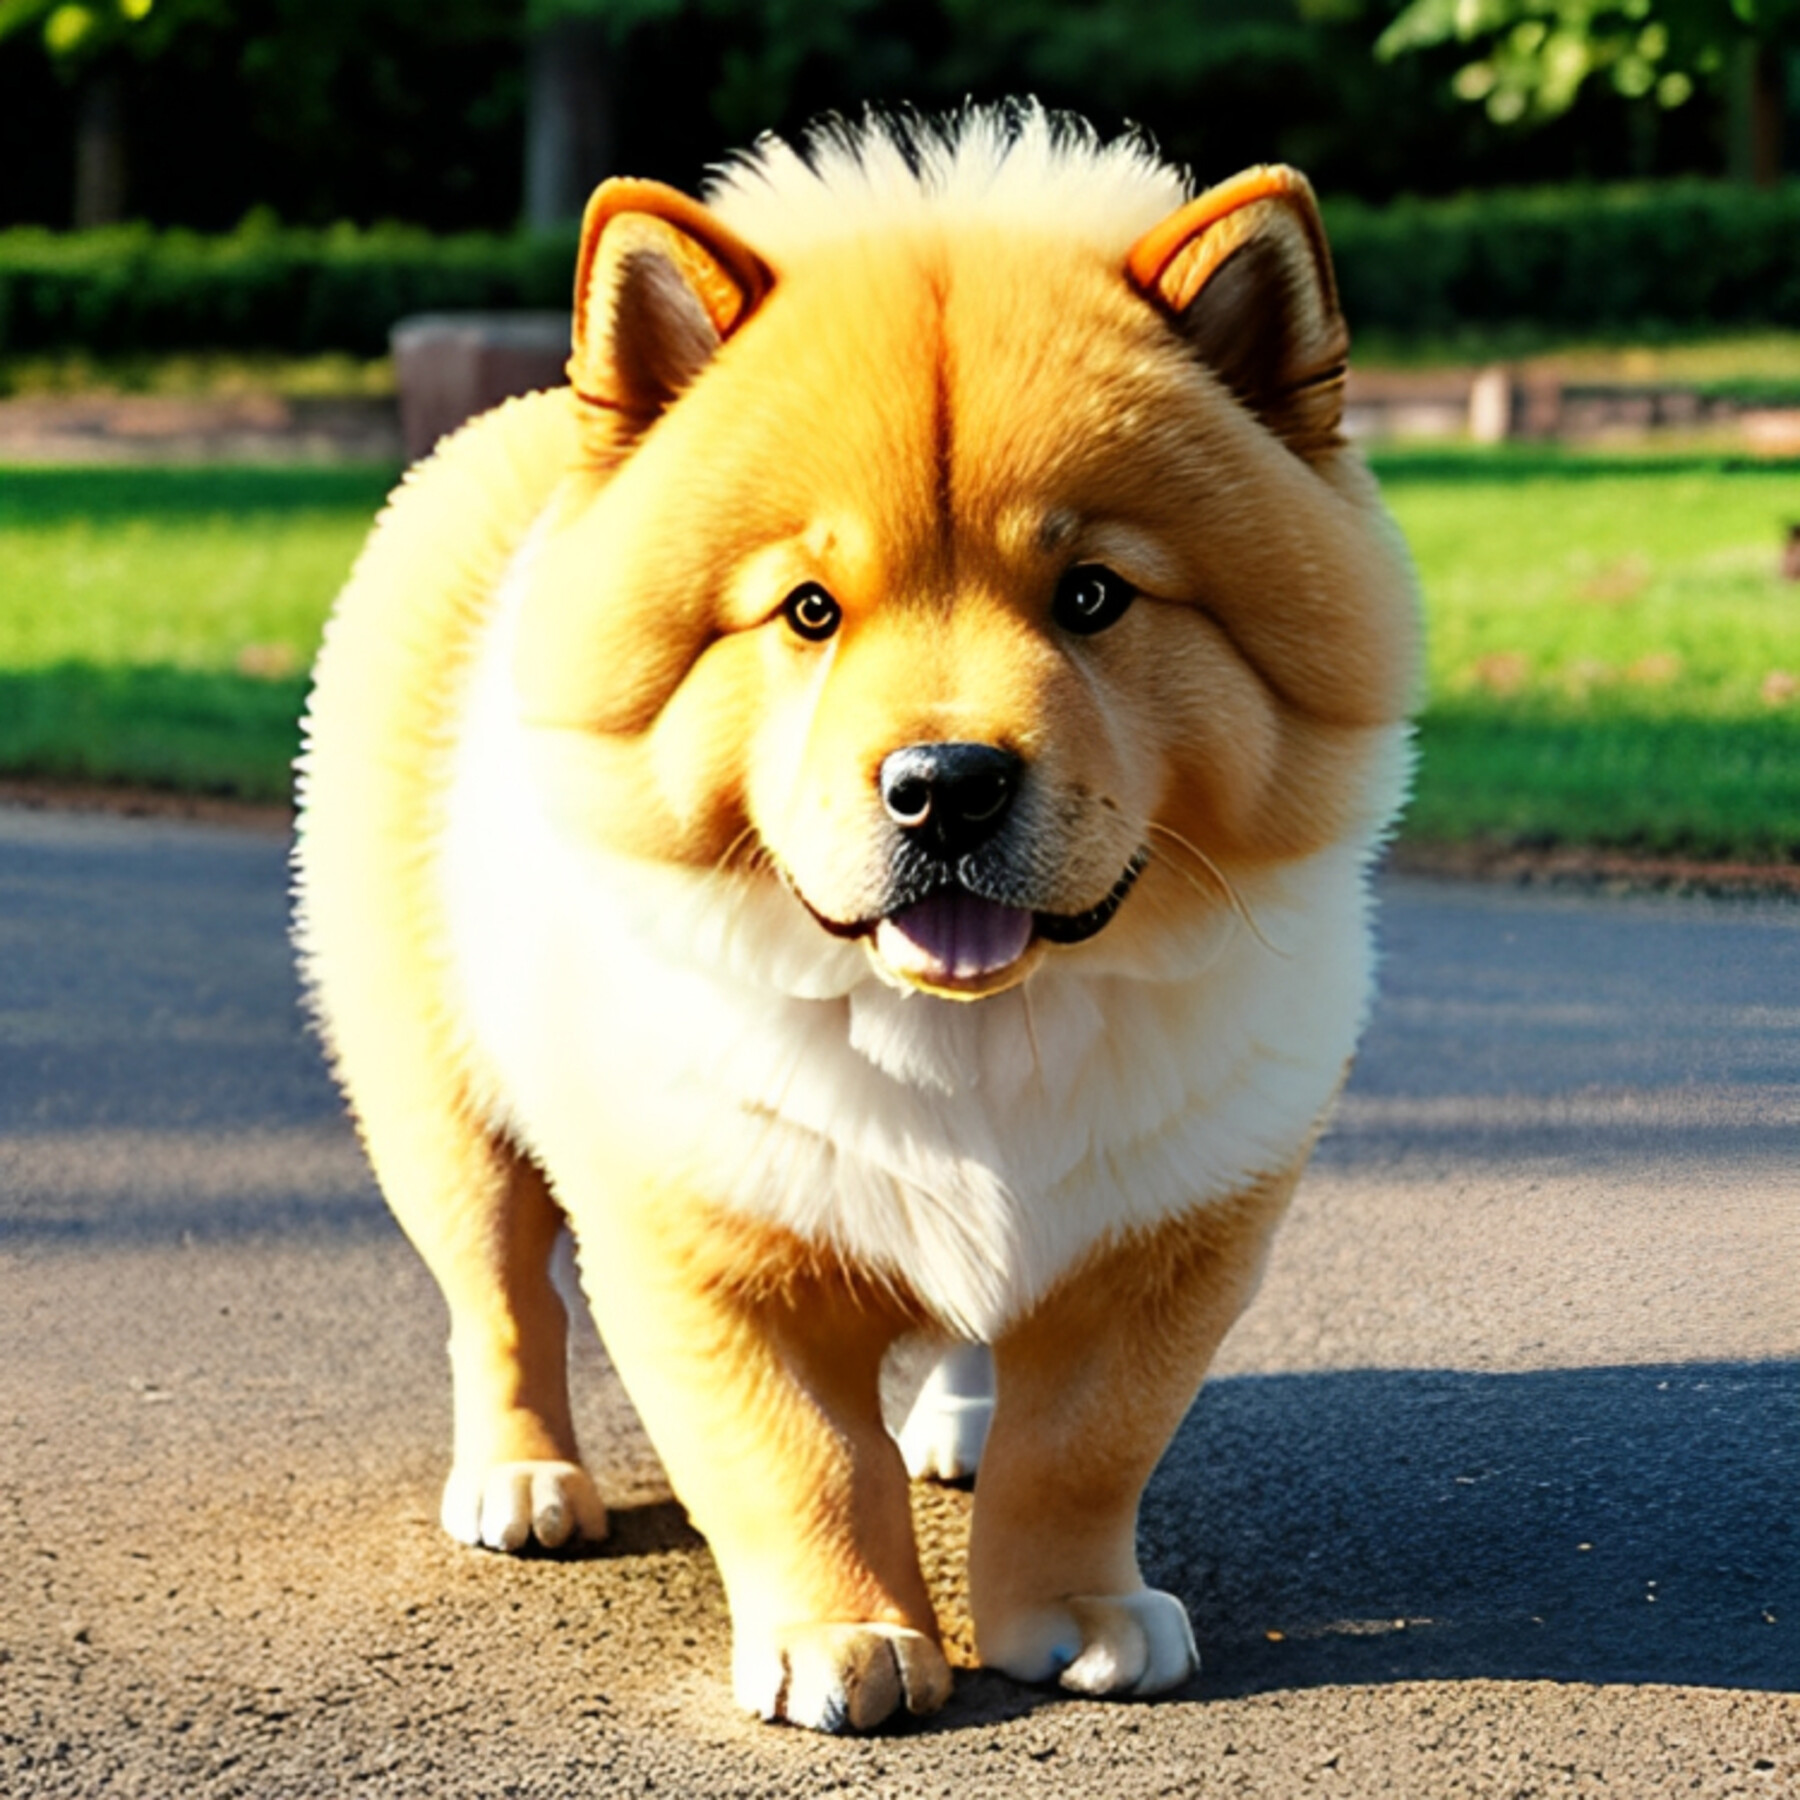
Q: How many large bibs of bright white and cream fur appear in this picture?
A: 1